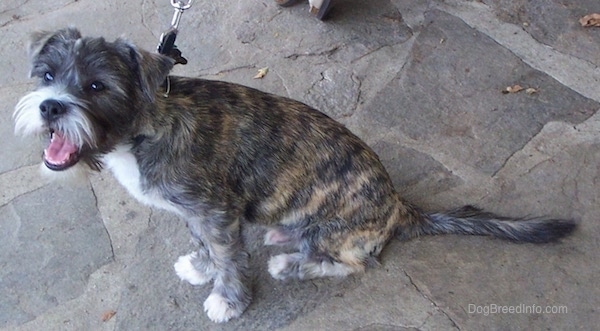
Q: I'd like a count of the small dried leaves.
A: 5